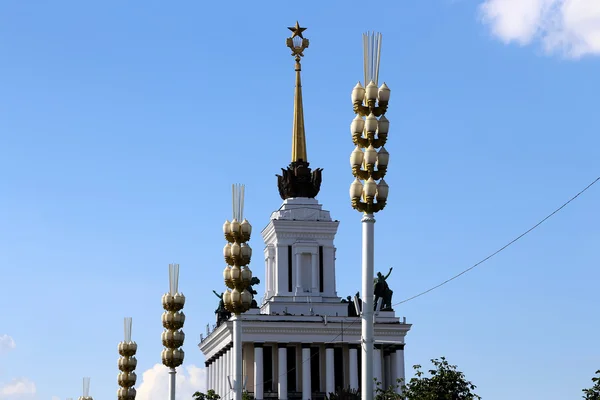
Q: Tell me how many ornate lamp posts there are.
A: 5